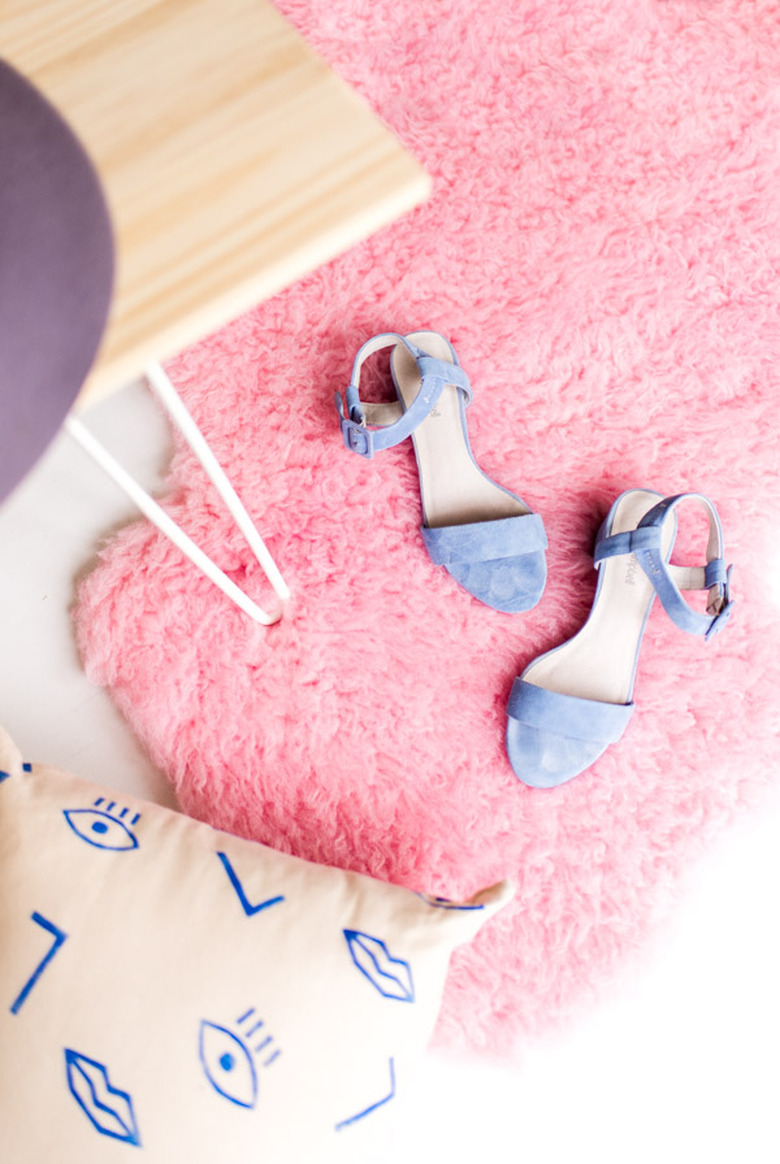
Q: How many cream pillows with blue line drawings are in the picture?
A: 1